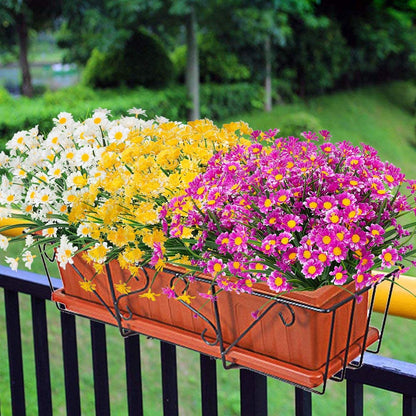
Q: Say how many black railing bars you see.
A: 11